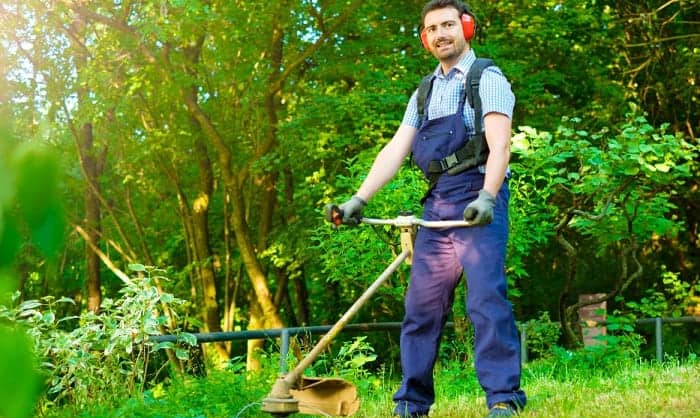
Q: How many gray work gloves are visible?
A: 2